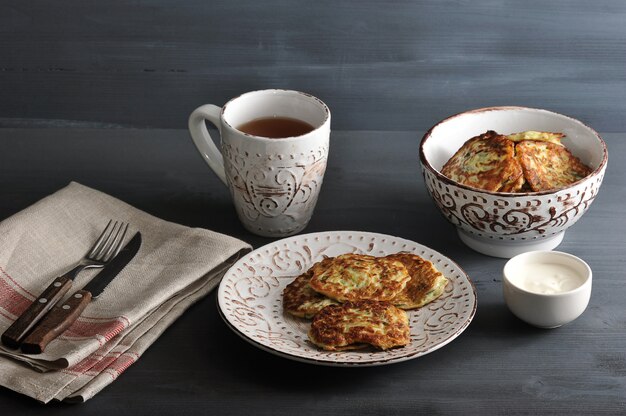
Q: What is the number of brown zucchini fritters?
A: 7